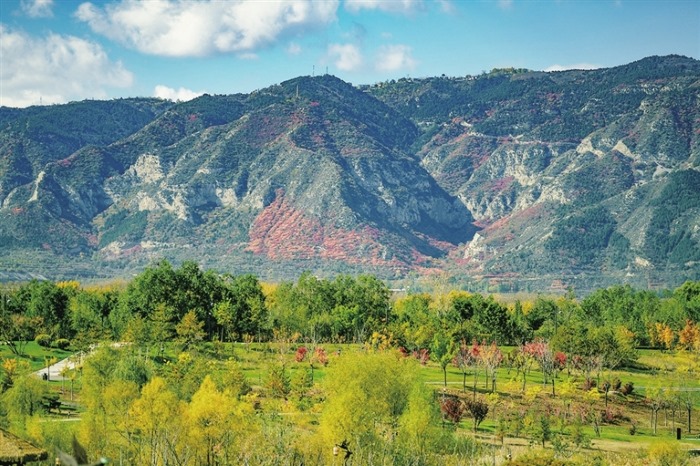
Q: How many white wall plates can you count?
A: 0